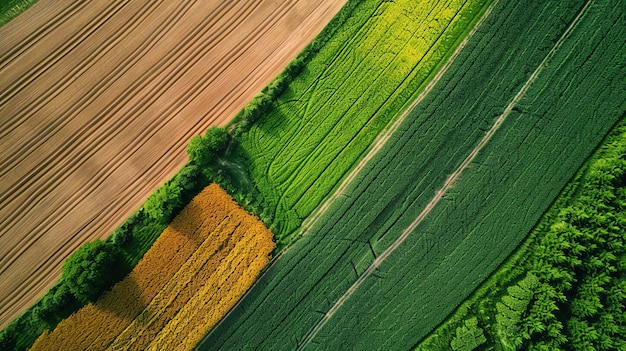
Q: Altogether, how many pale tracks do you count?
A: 2